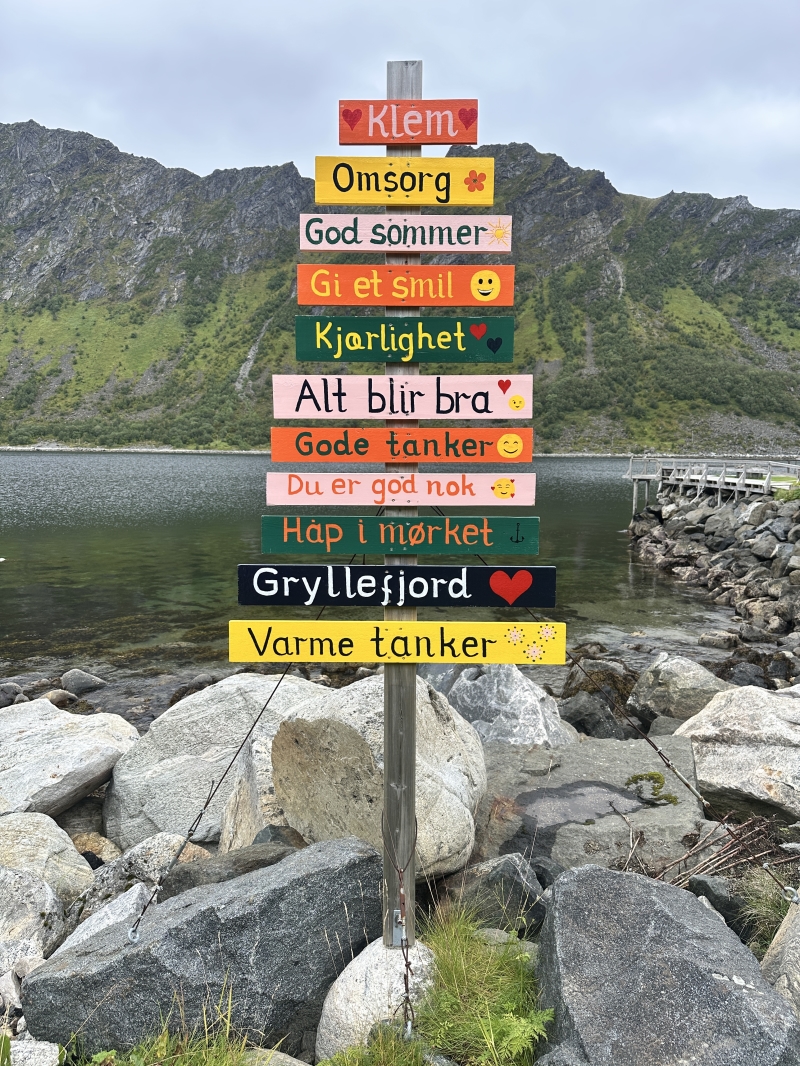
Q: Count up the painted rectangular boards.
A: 11